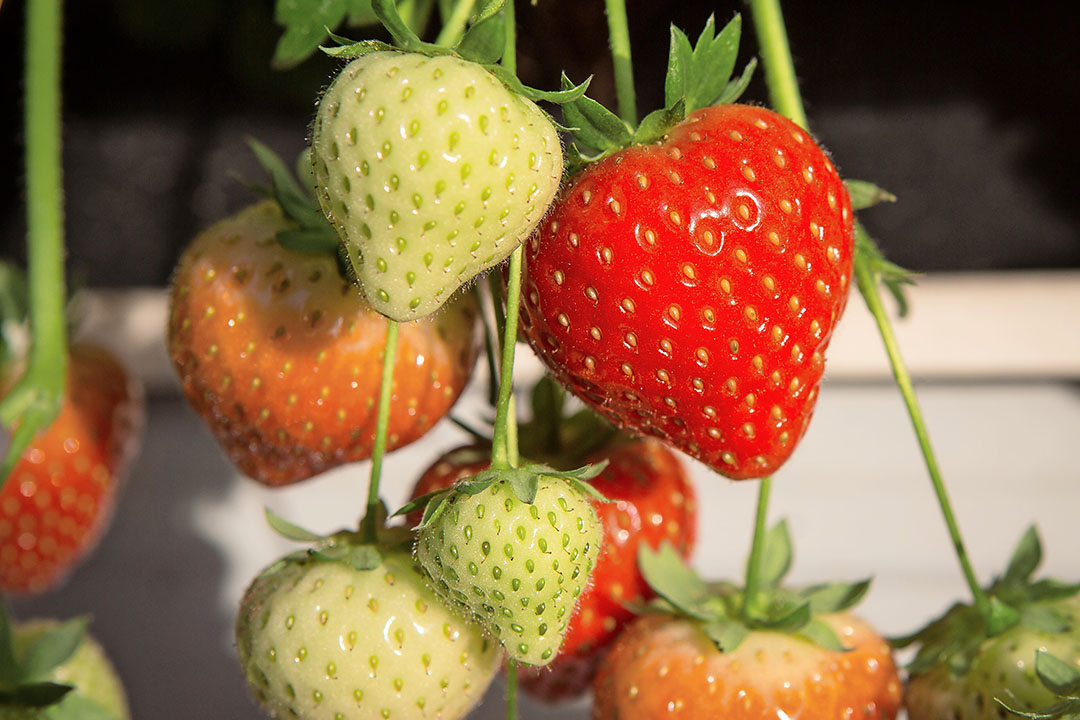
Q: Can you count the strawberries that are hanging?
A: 10